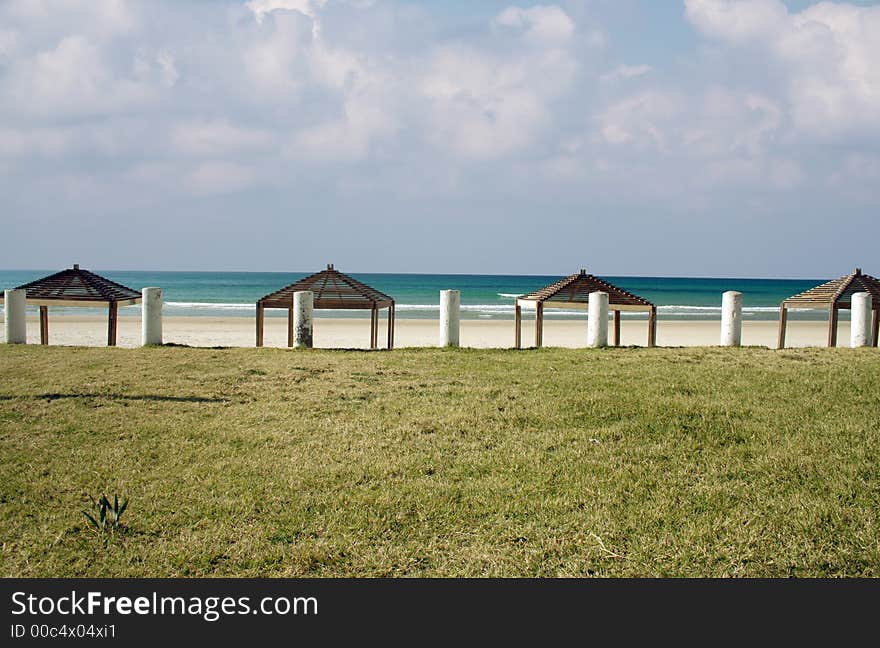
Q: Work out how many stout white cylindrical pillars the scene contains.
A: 7